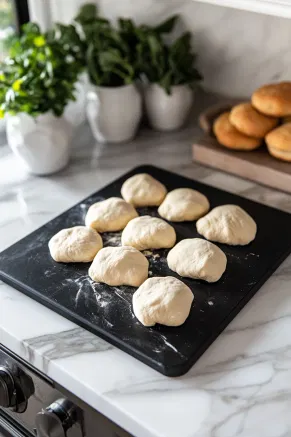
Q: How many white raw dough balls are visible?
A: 9